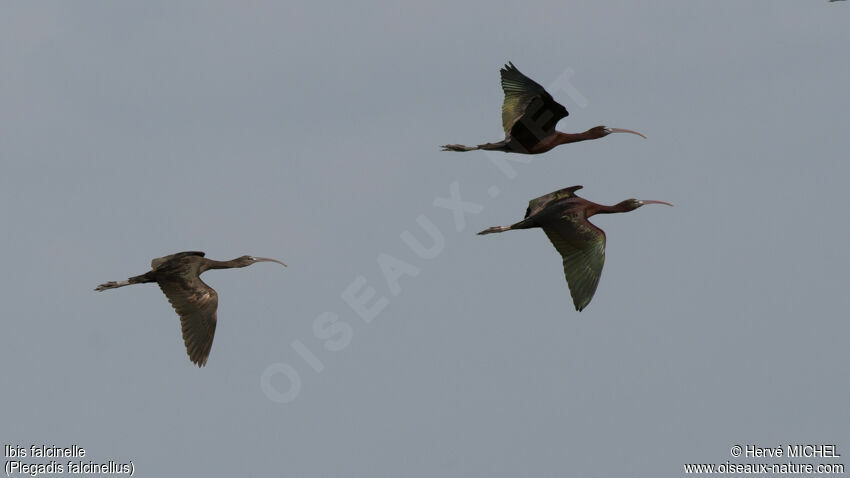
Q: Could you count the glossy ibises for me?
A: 3